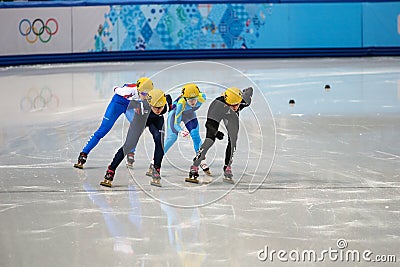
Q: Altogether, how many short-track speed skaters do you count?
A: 4